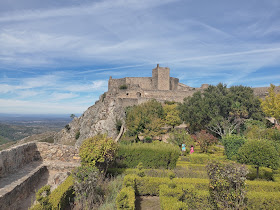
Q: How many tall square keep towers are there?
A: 1